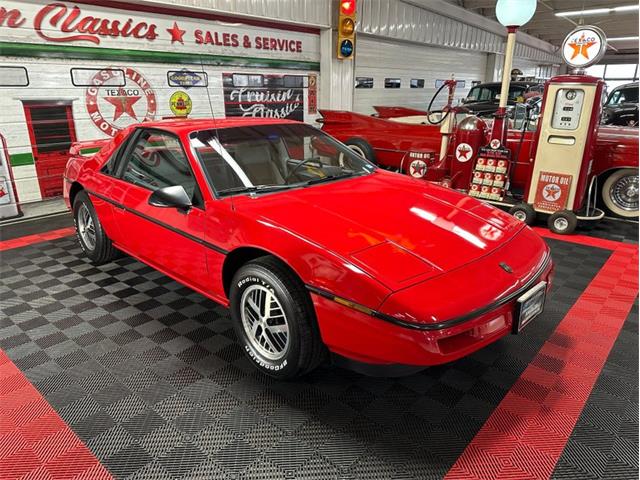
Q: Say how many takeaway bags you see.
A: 0